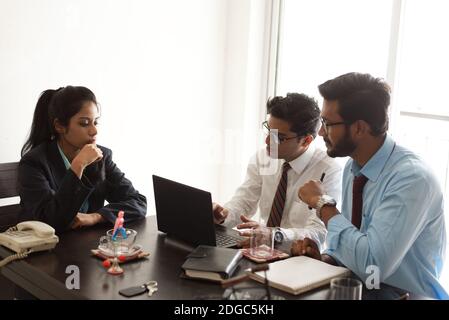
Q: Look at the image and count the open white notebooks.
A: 1